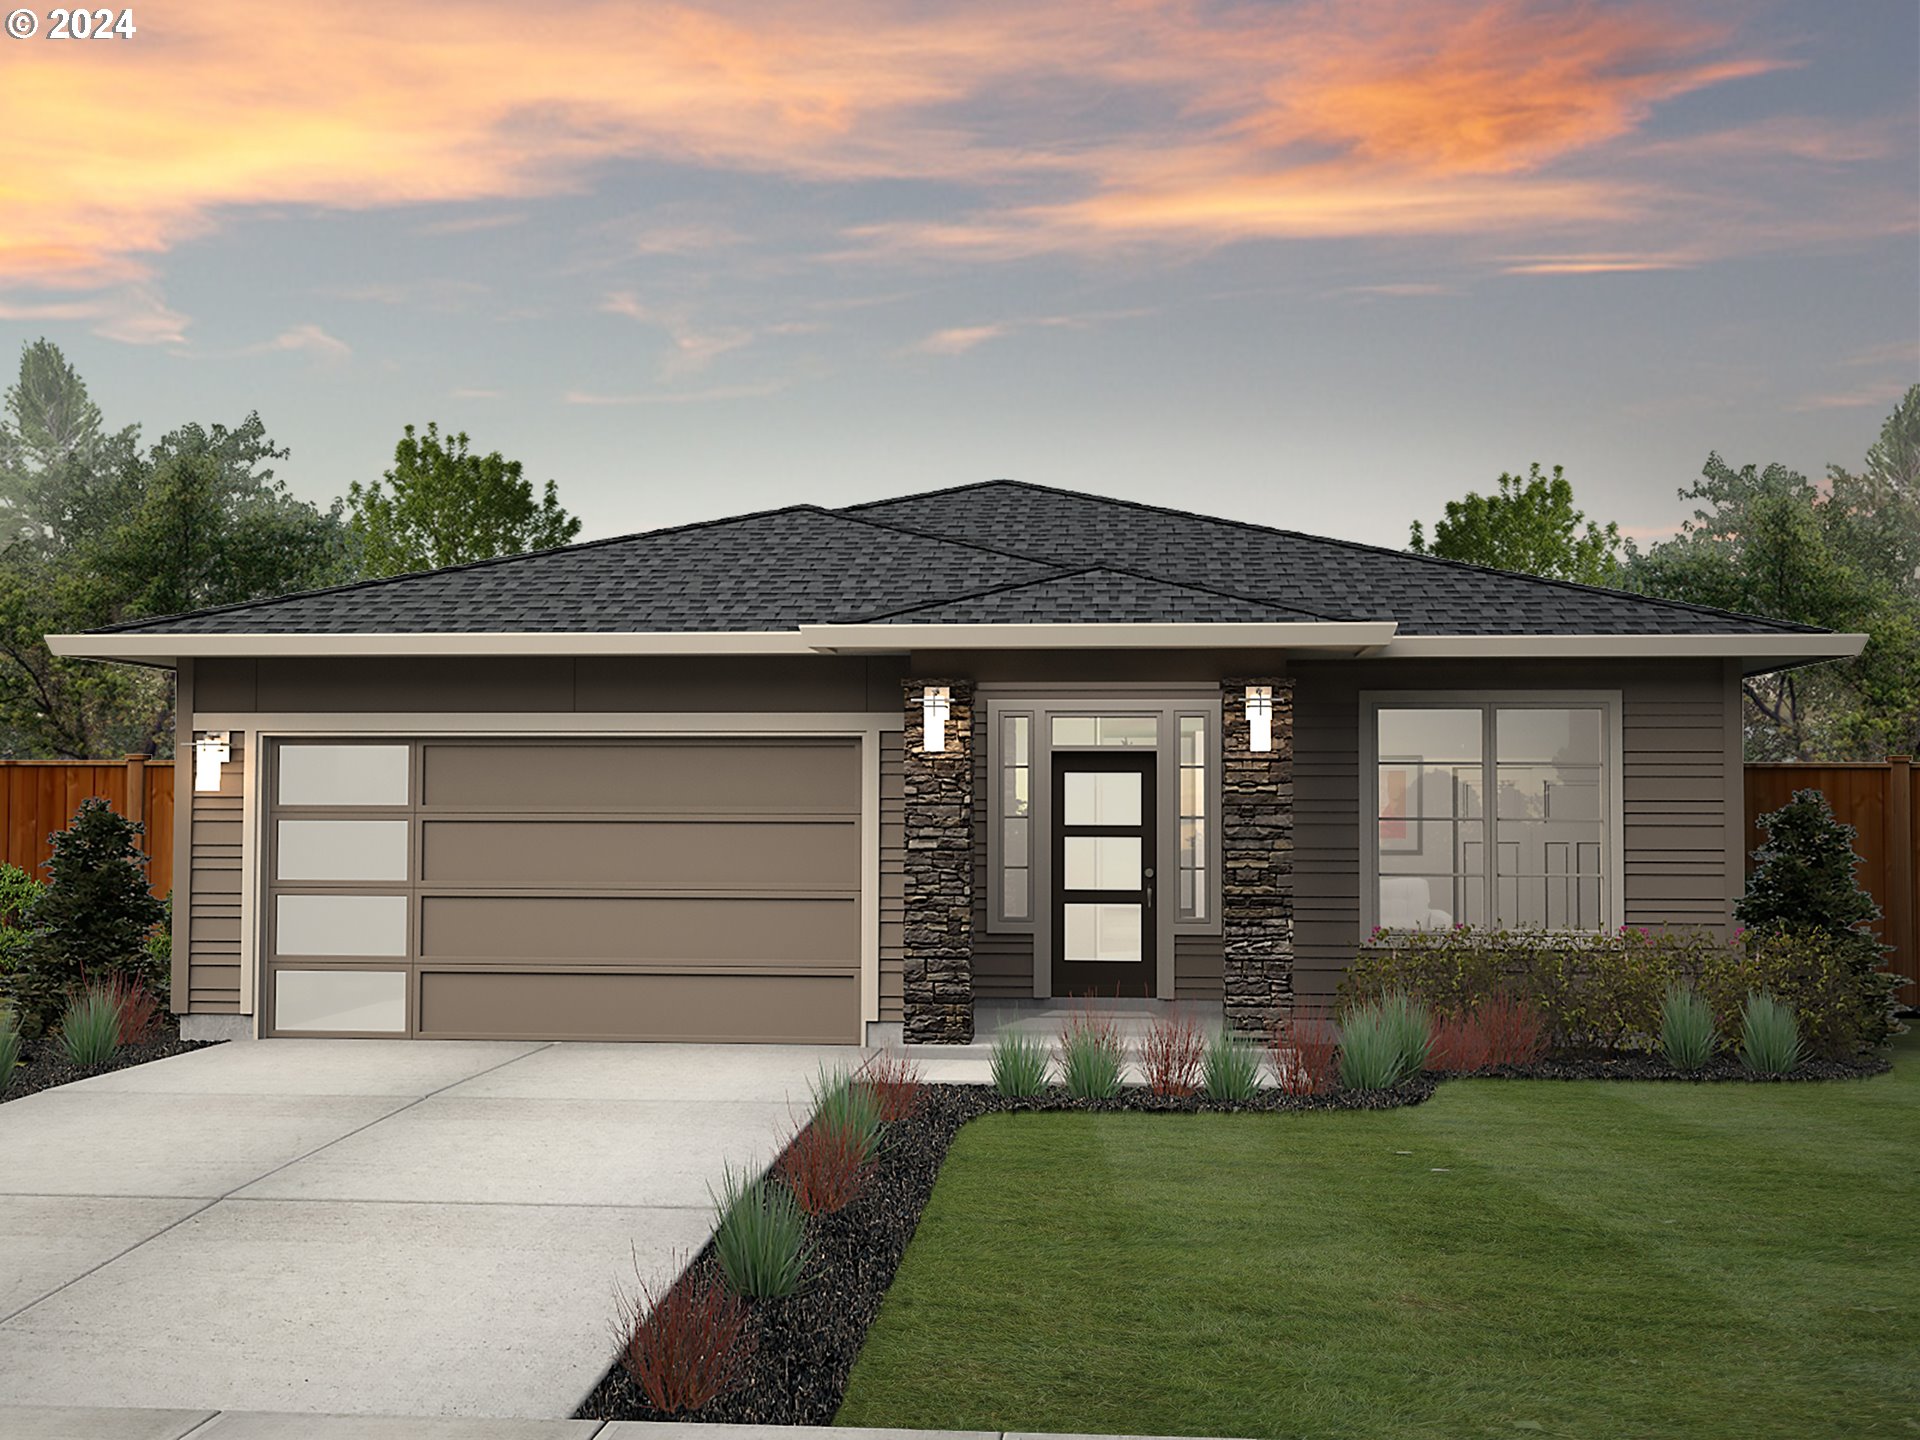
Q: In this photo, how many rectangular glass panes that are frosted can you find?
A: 7